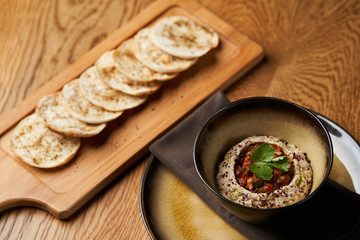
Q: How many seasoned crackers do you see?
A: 8